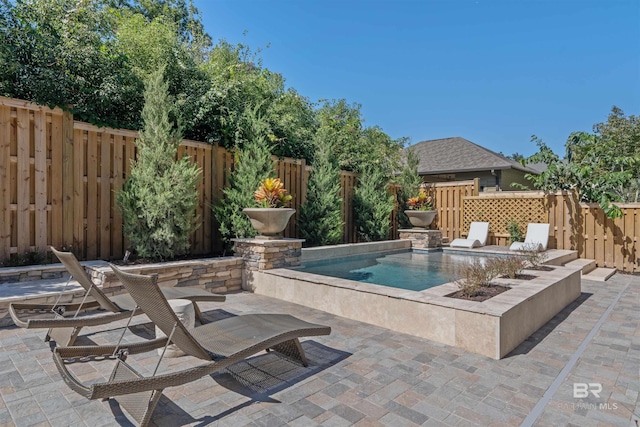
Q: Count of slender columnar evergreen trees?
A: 5